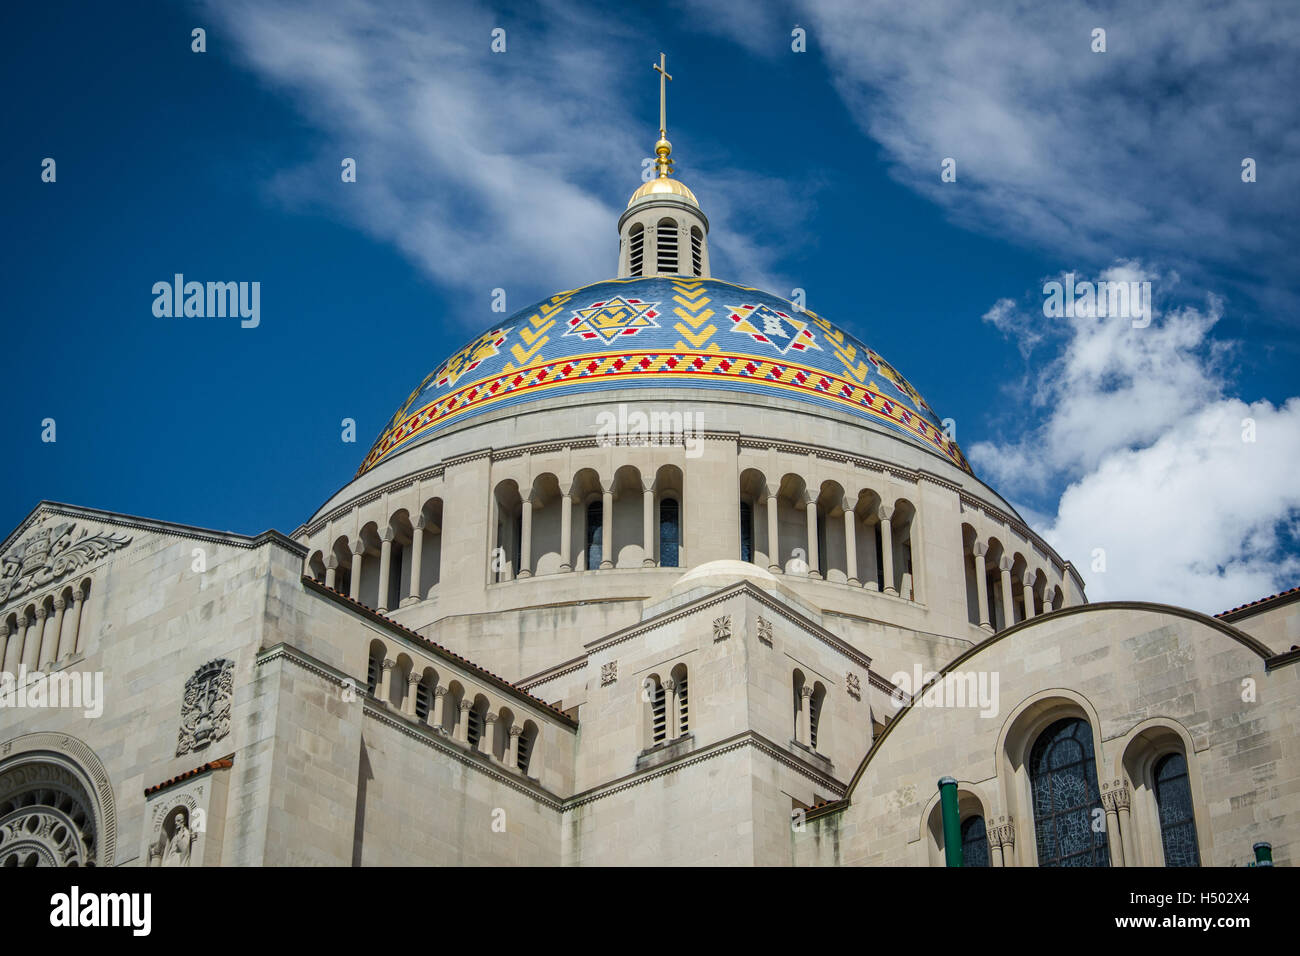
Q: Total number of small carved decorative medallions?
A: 4